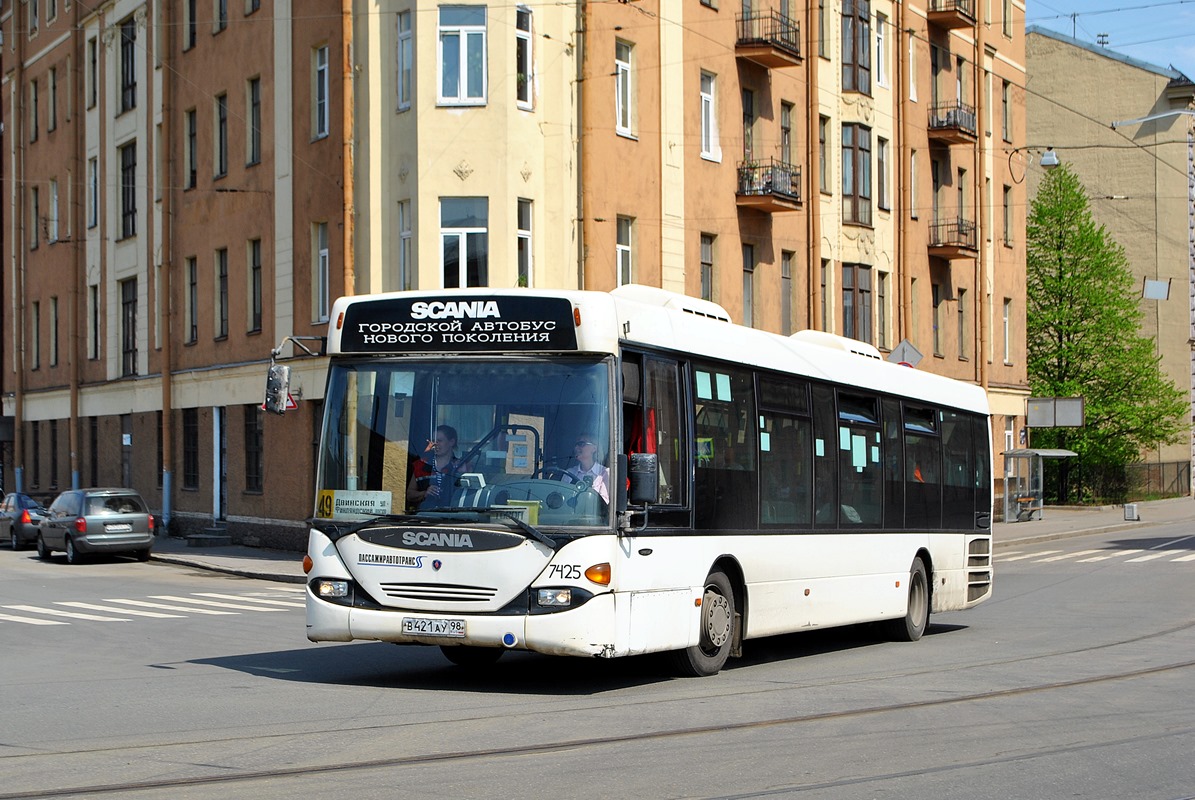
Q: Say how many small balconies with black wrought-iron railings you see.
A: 5